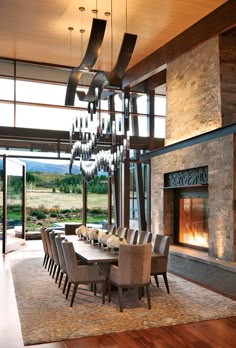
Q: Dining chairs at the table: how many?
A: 12